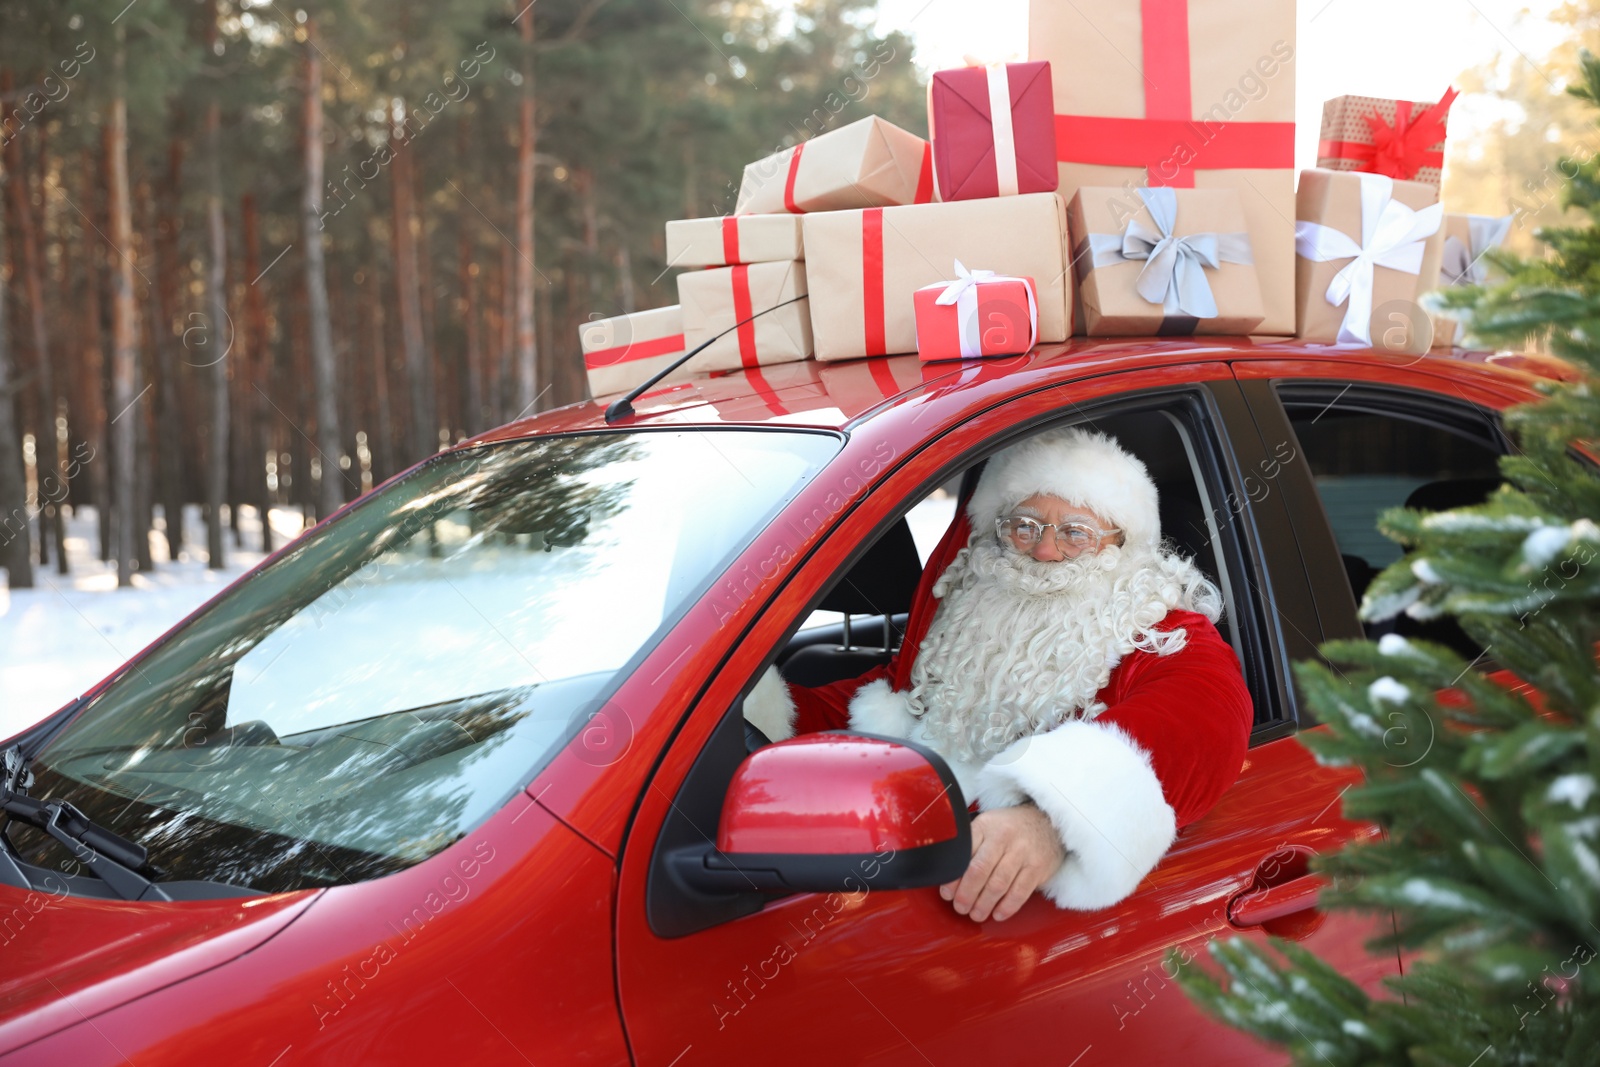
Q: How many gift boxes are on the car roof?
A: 12